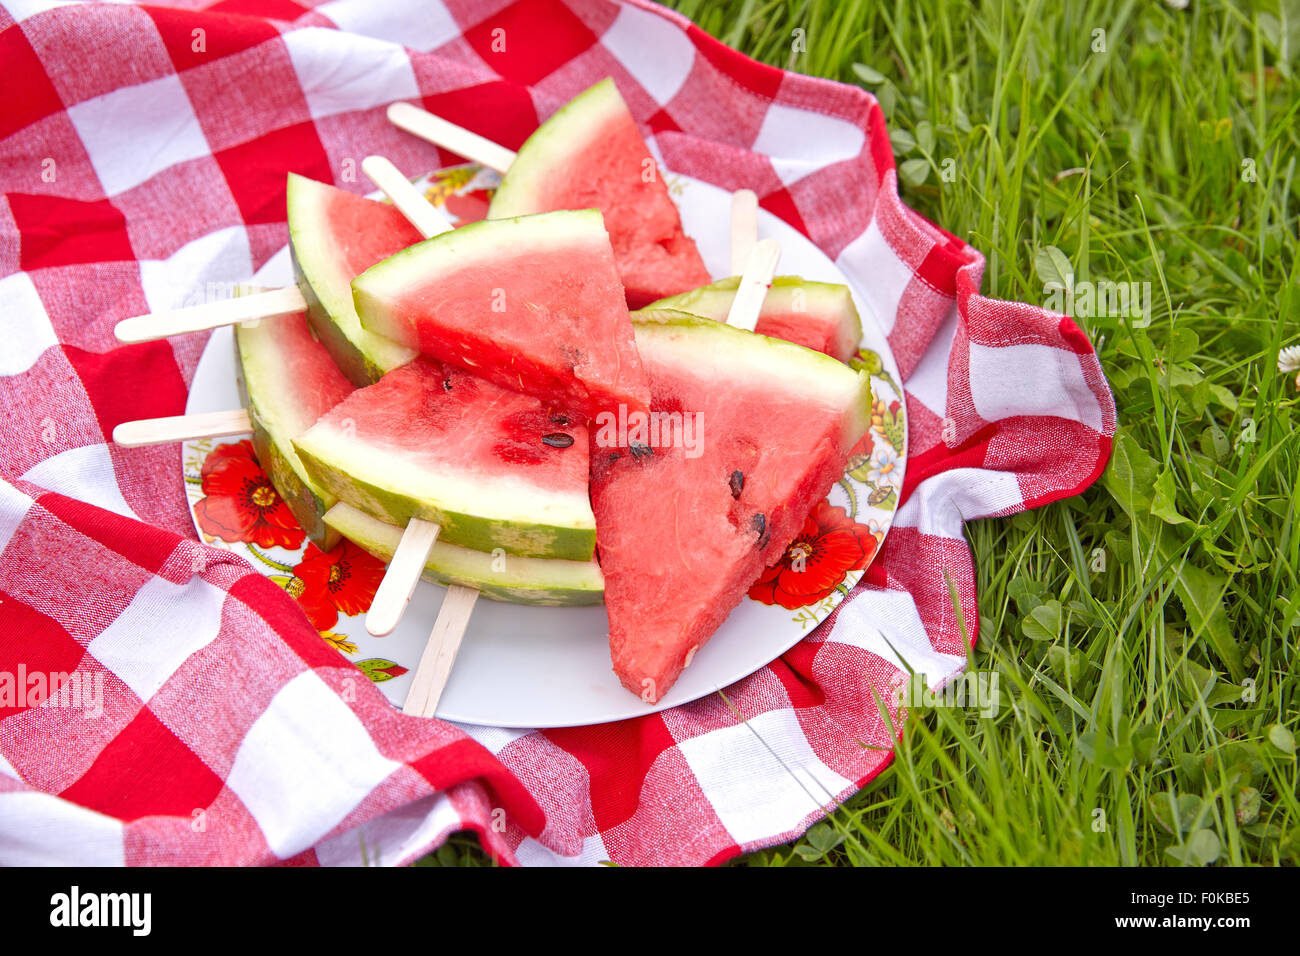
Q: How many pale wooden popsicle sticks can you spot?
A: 8